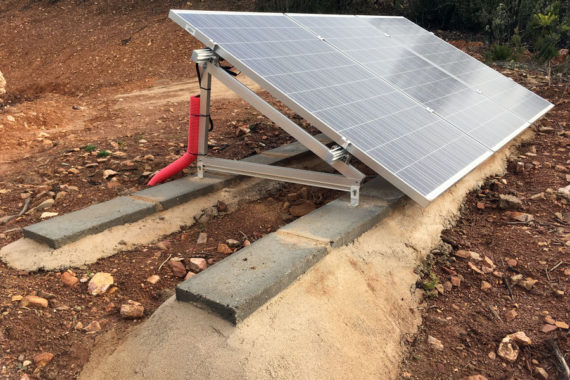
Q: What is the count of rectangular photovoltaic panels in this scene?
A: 3